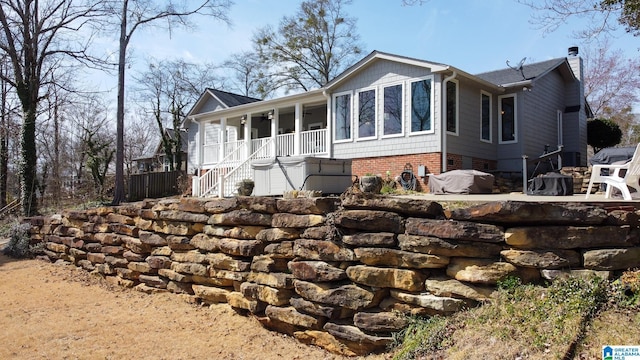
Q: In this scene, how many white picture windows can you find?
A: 7